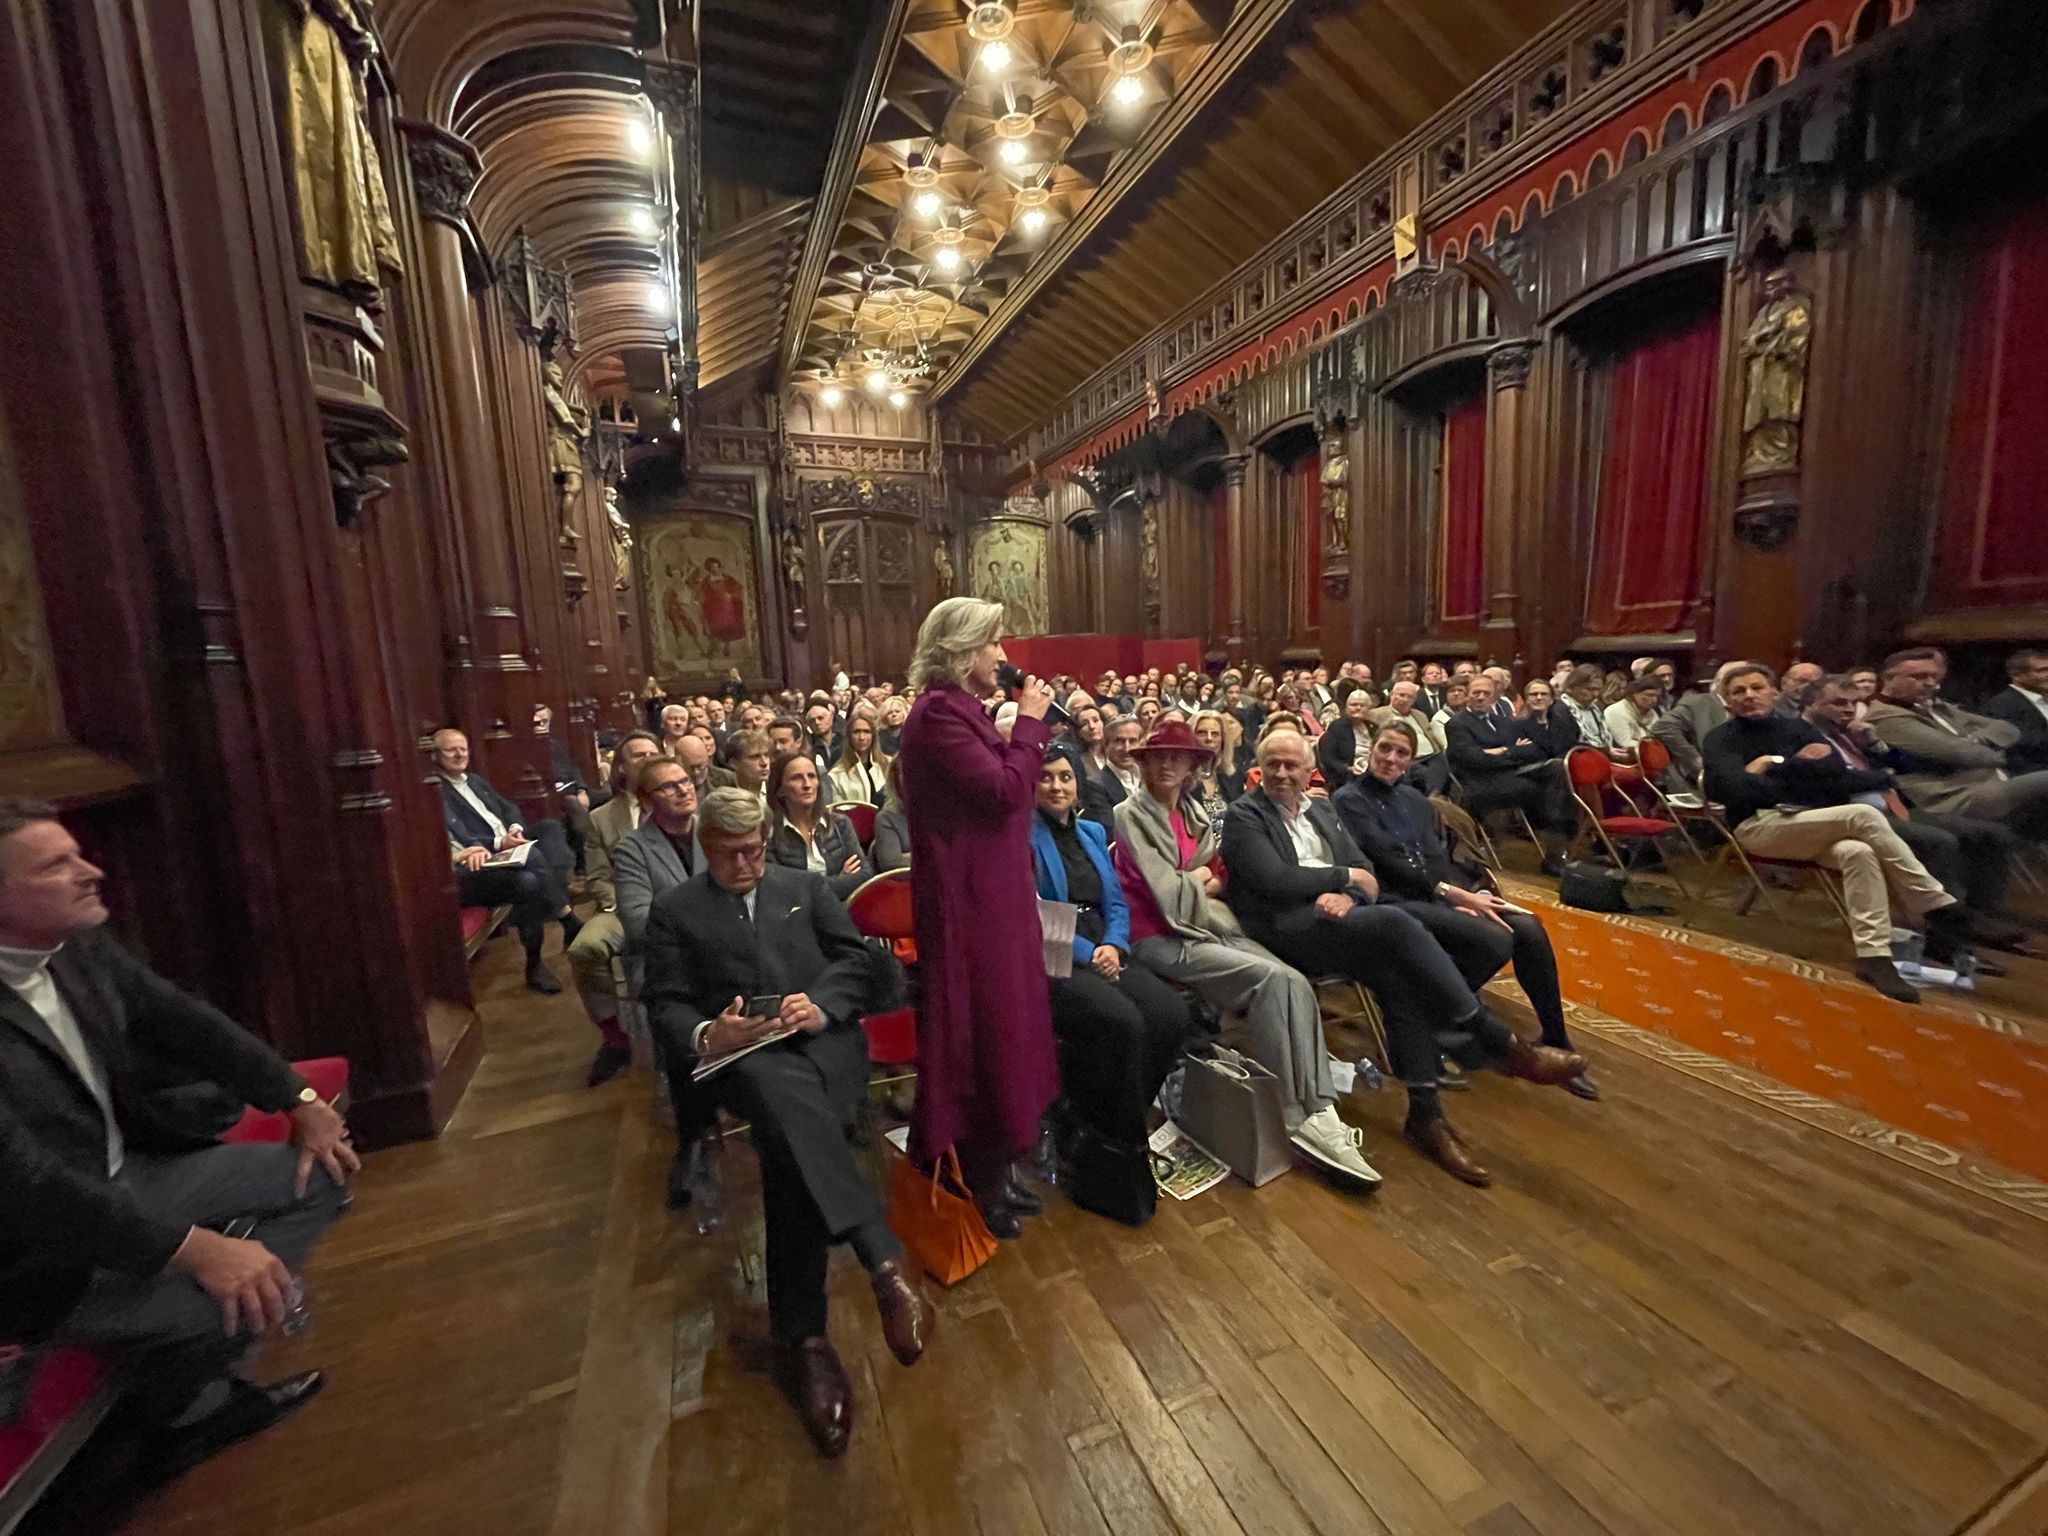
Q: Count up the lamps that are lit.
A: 12